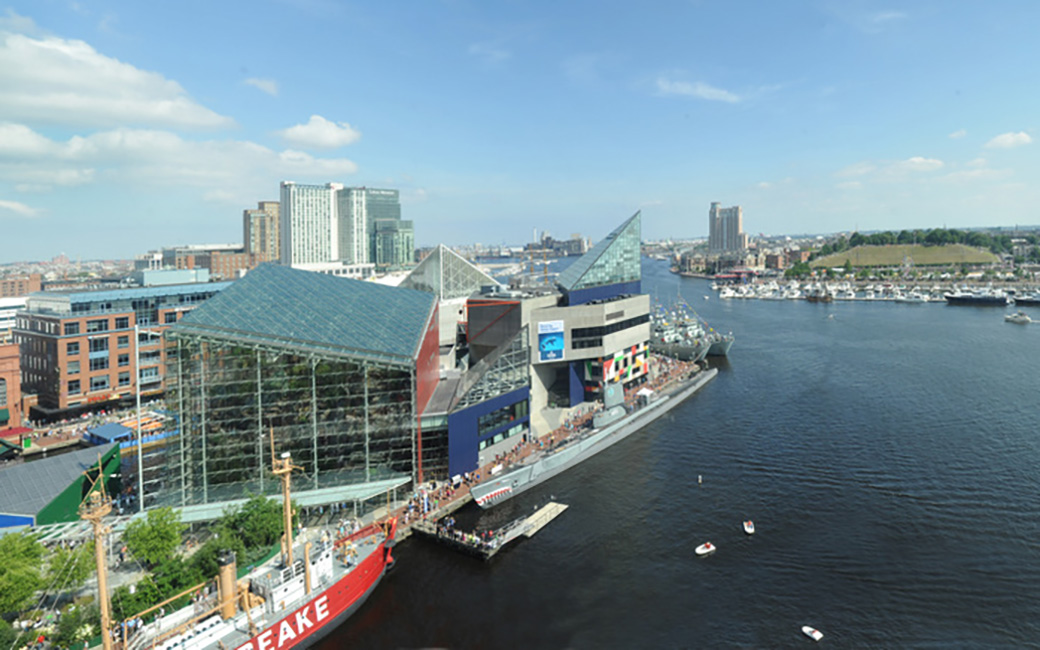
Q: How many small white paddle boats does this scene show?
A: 3